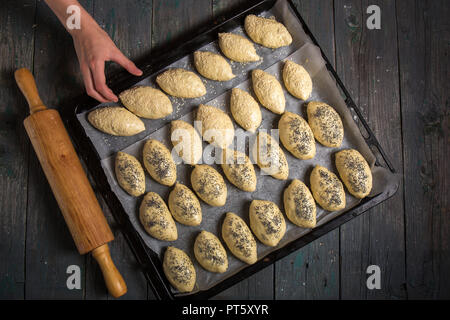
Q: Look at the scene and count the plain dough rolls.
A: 11